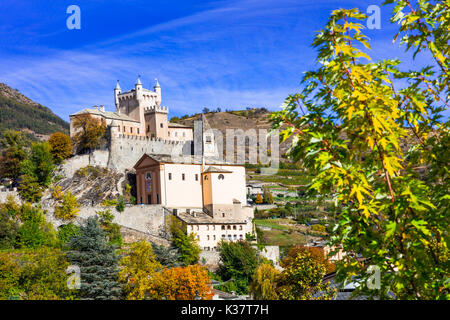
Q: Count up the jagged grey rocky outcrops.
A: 1